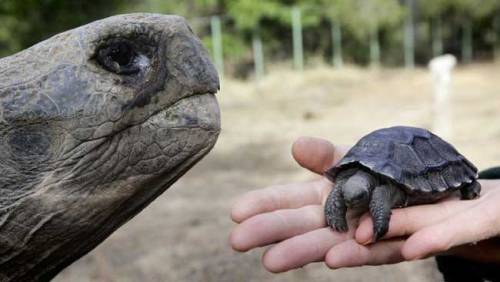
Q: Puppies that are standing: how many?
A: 0